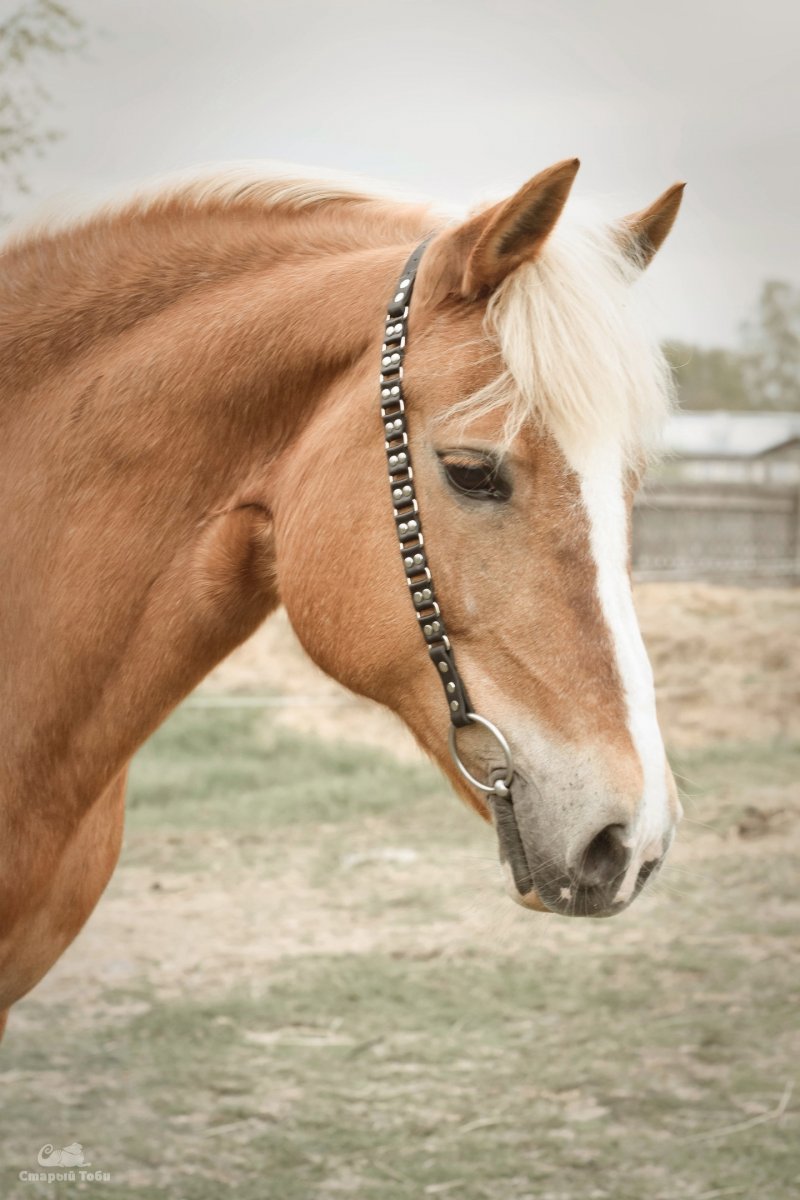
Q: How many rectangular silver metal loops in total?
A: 11